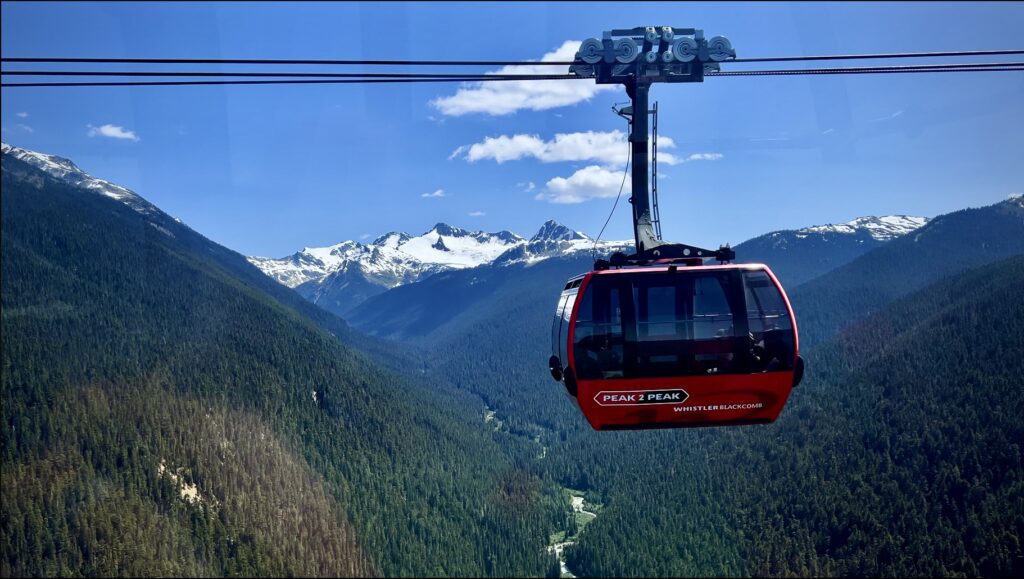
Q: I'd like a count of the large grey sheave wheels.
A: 4